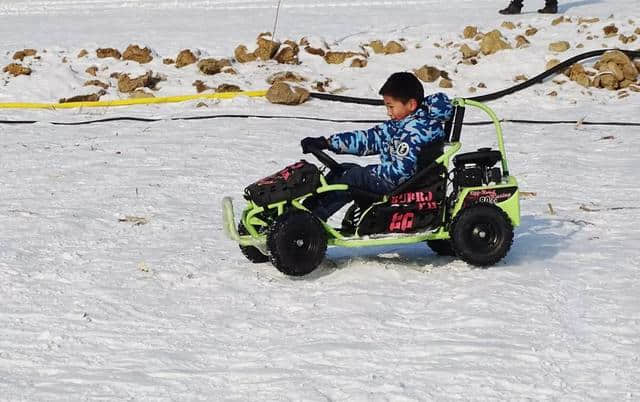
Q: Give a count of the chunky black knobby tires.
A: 4